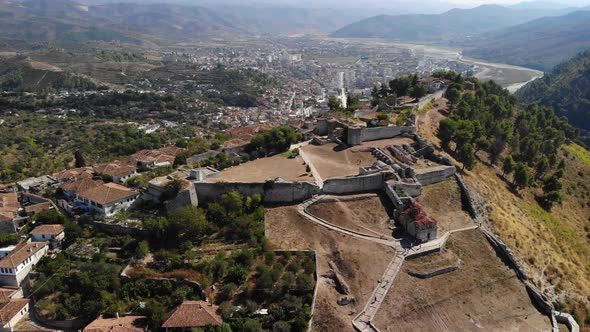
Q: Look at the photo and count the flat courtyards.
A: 2